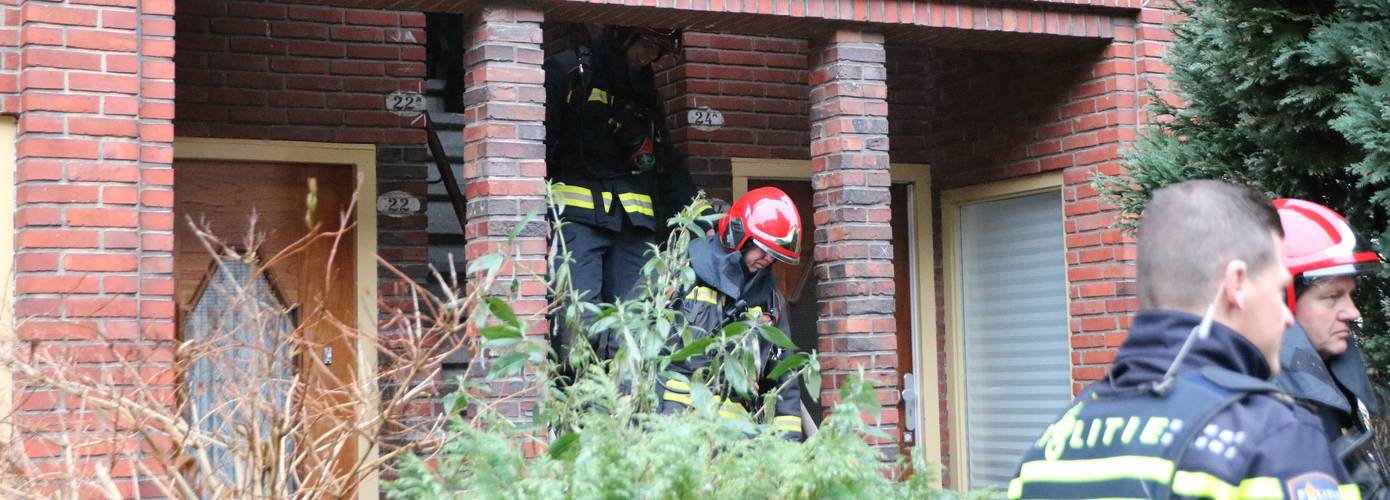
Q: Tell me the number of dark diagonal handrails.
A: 1